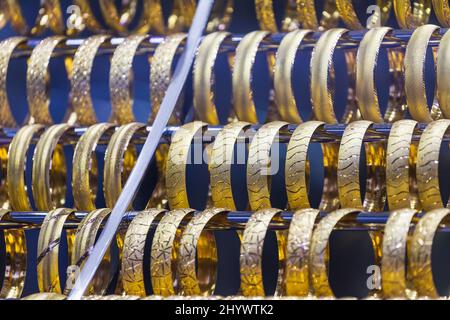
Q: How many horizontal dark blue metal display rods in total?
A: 3